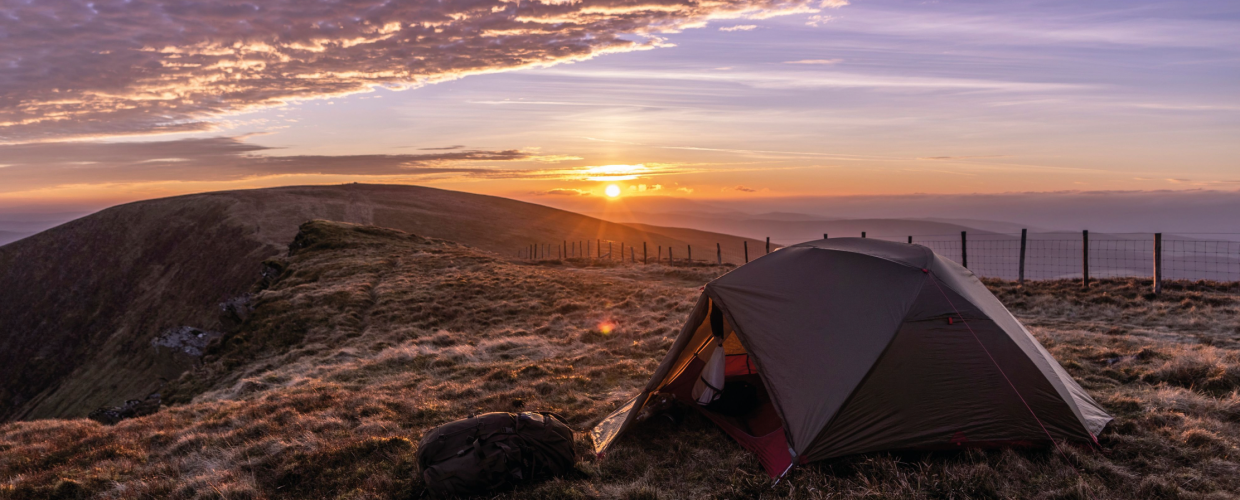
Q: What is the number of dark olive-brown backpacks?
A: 1